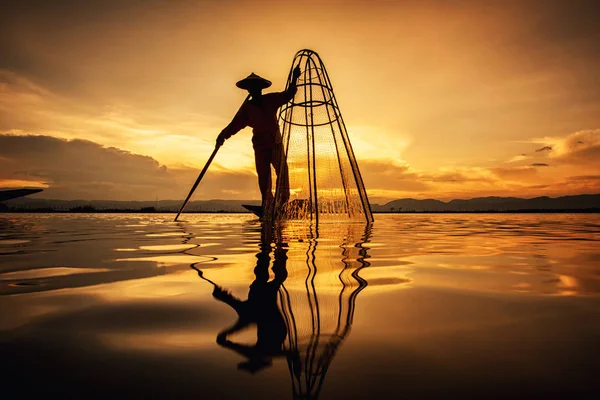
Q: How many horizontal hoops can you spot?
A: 3